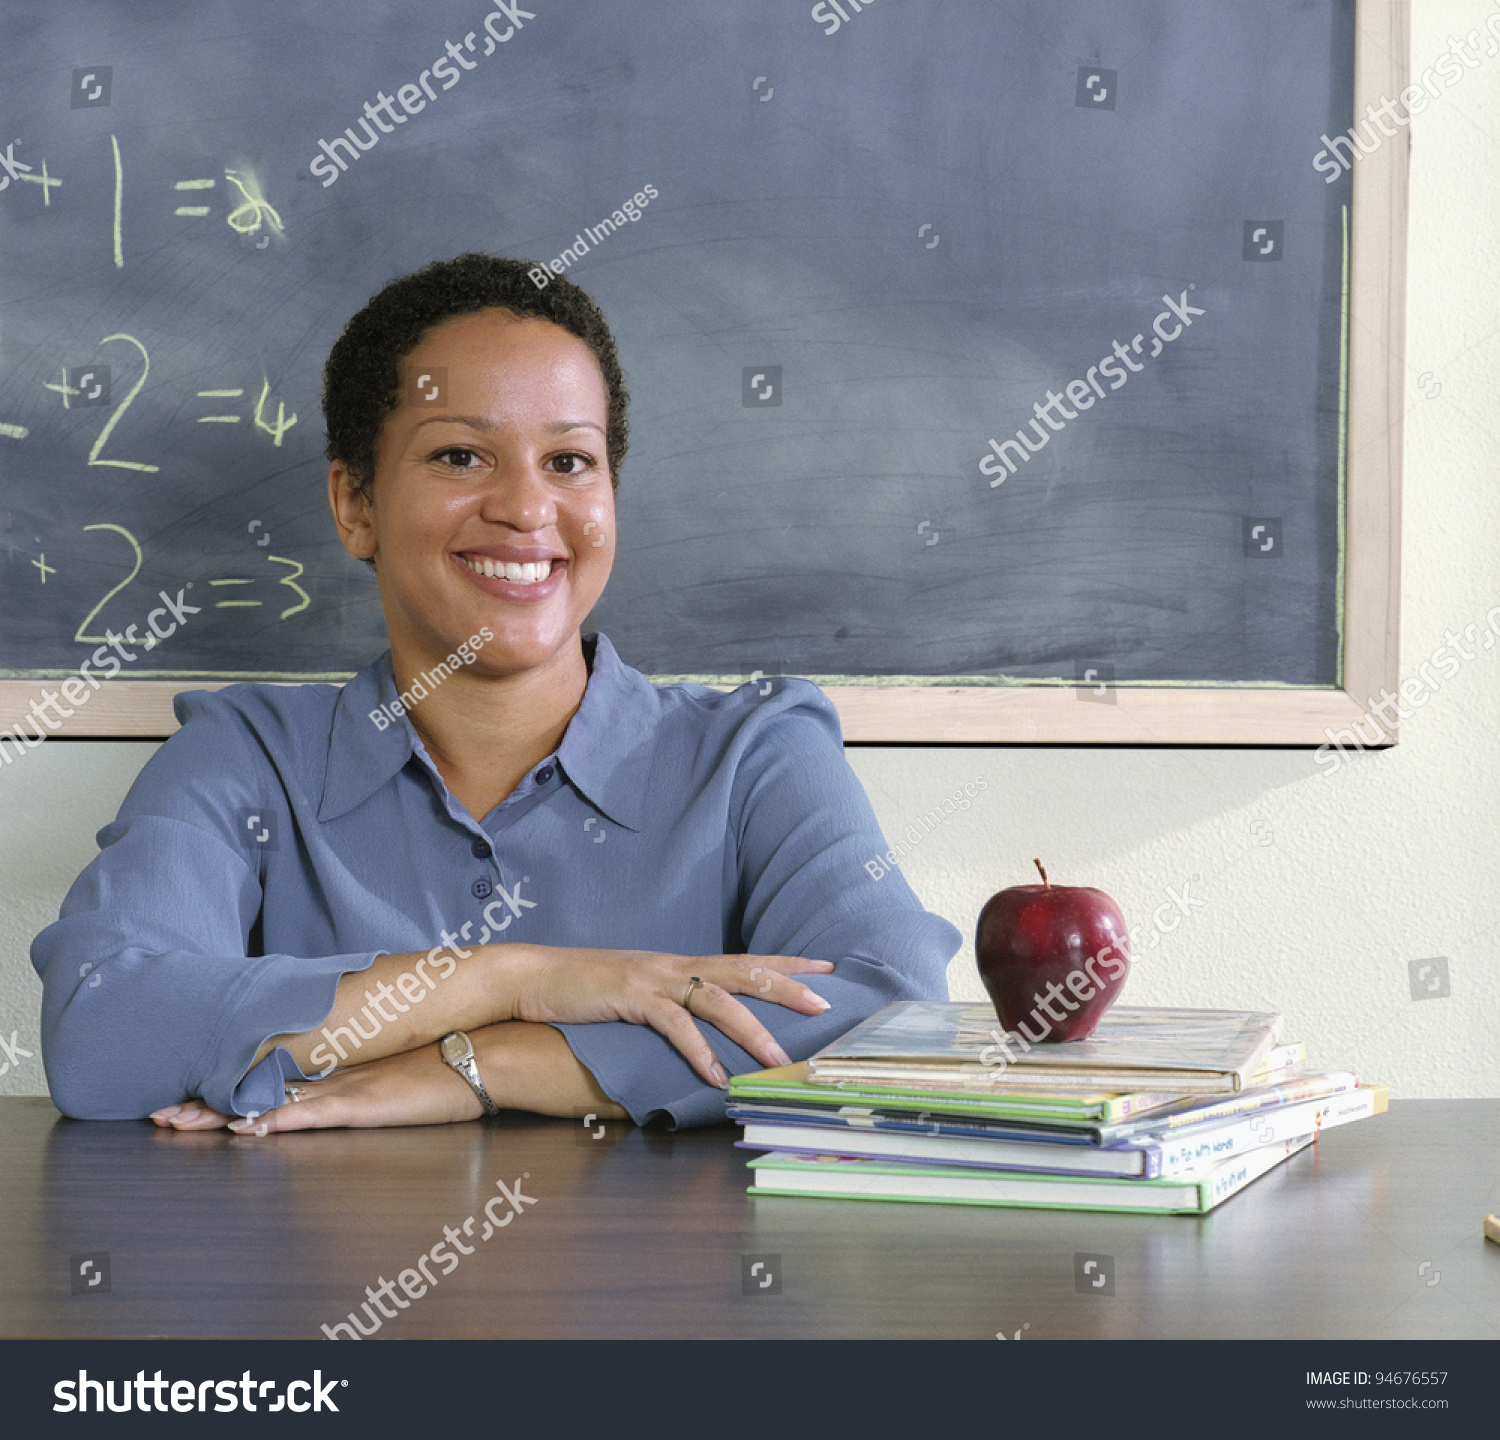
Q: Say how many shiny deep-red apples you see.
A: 1